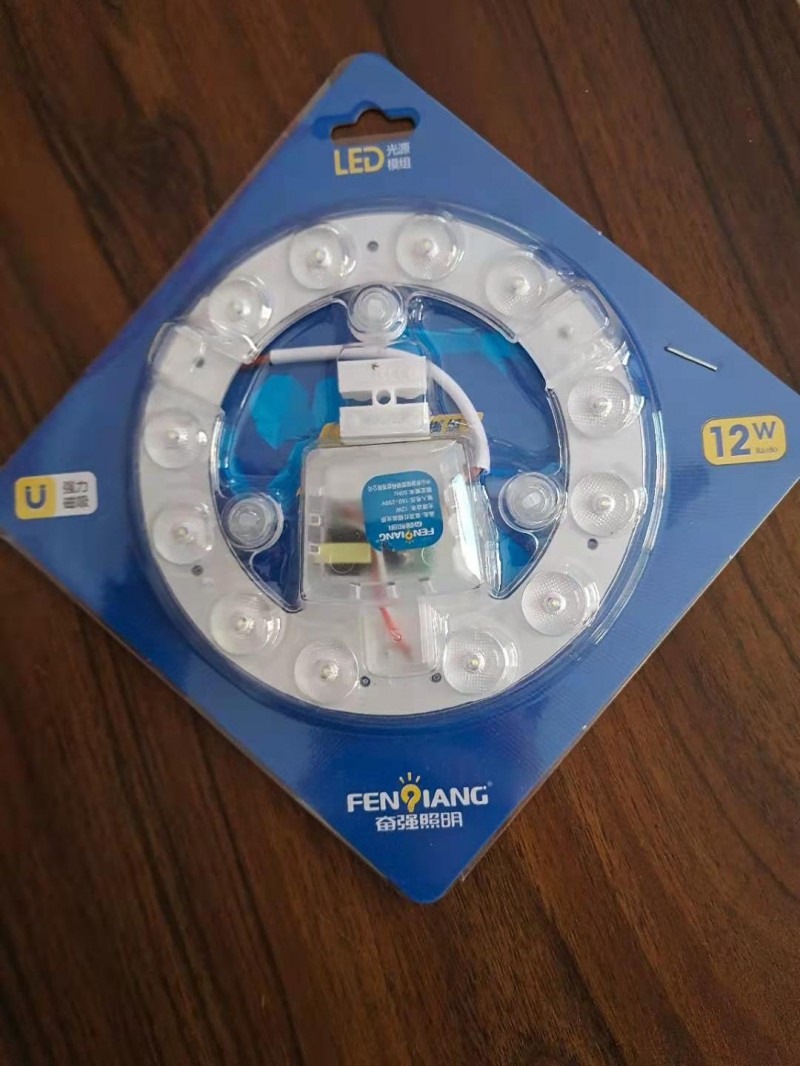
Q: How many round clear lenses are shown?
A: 12